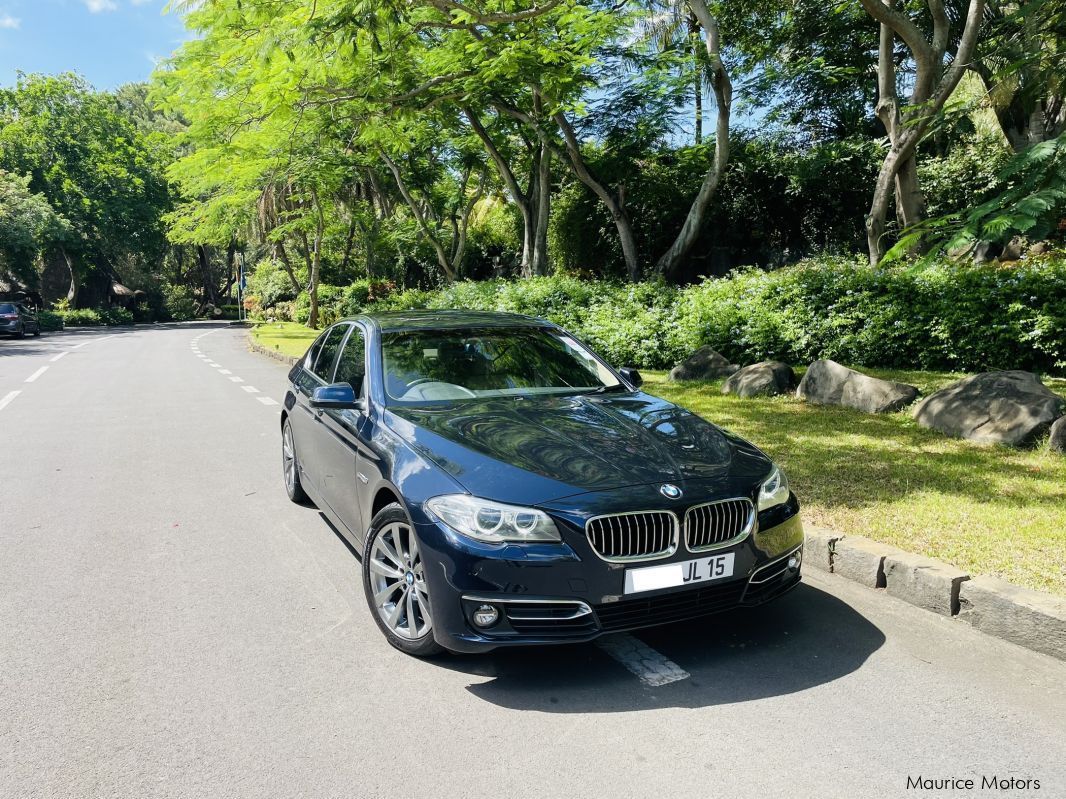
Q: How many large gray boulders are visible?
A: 5